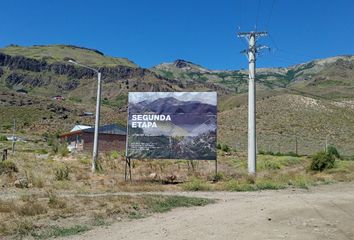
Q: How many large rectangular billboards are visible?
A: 1